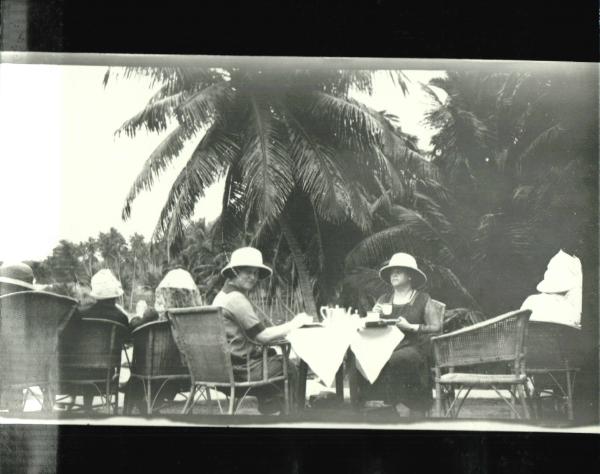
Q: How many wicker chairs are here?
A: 7